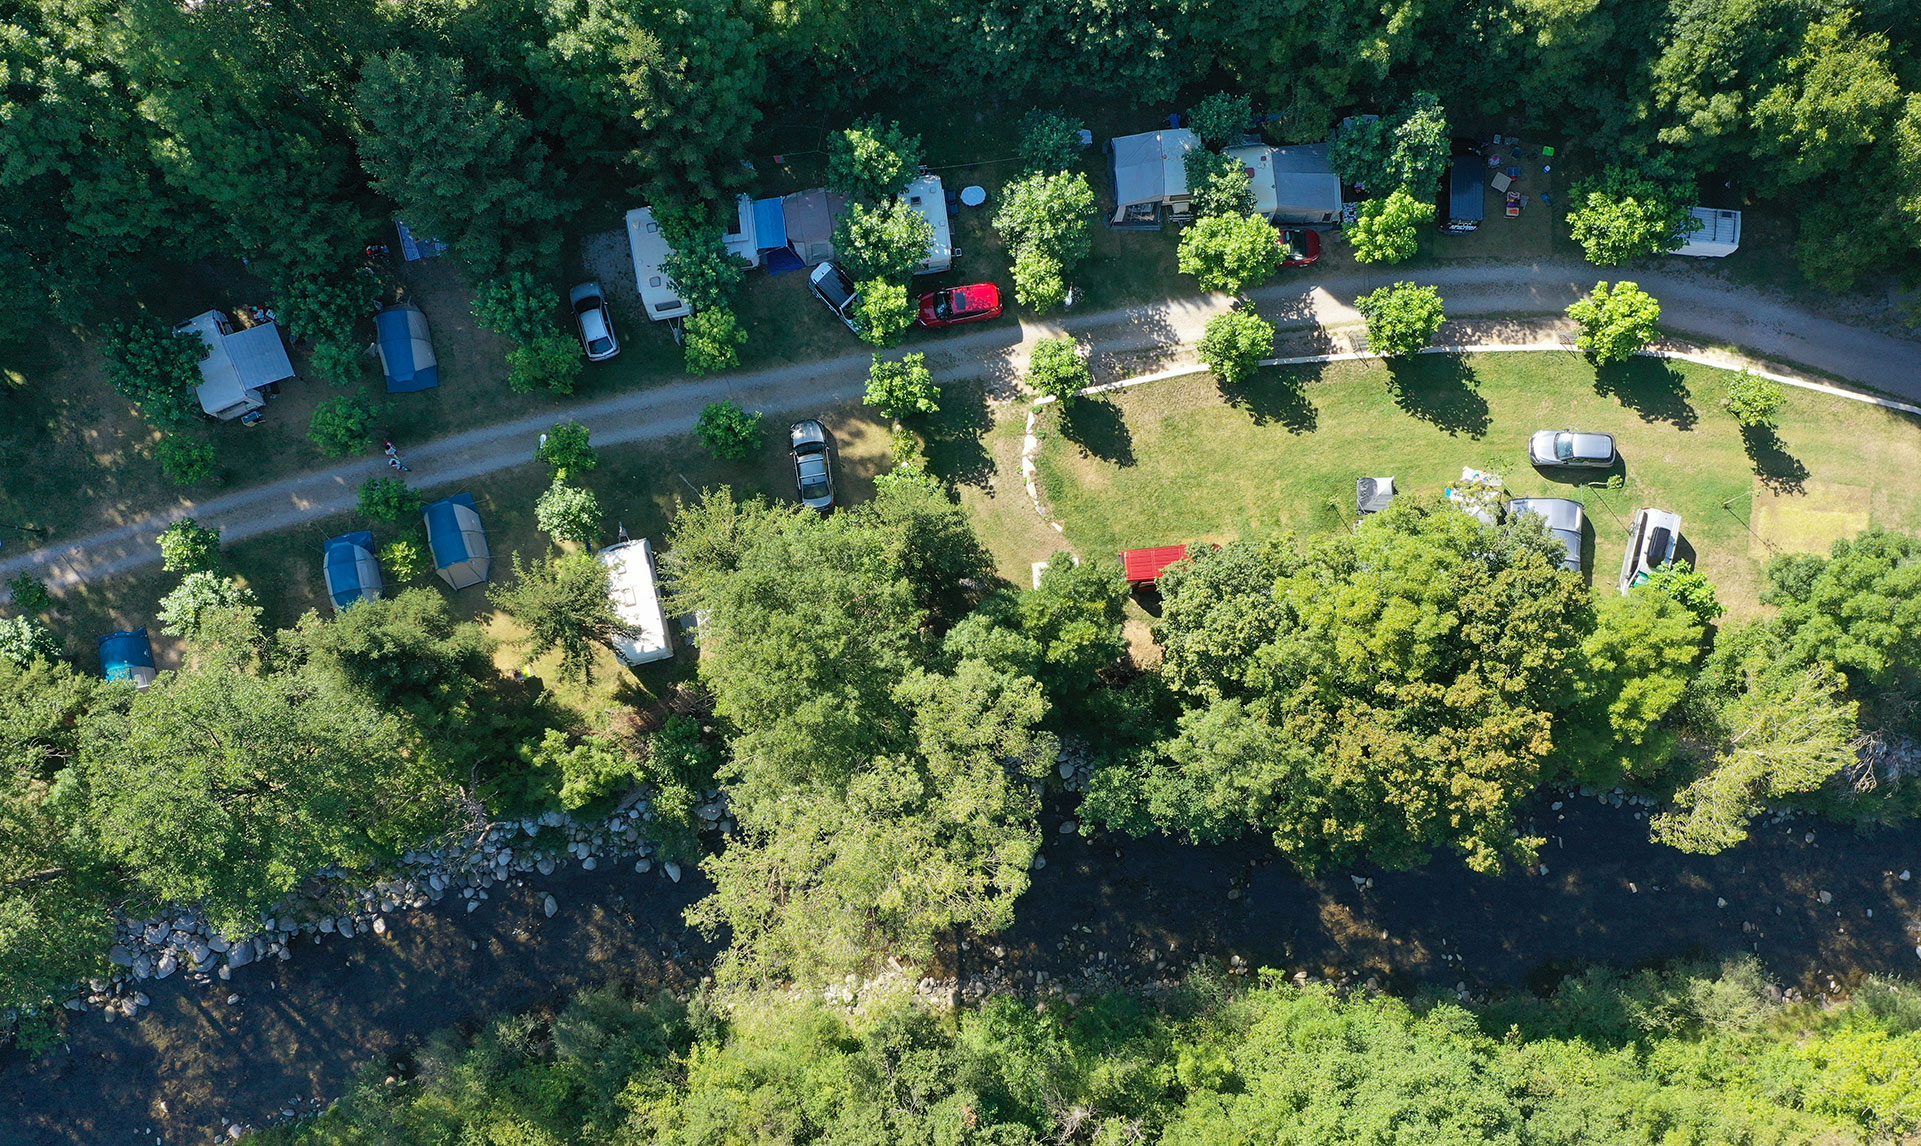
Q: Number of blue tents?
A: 4